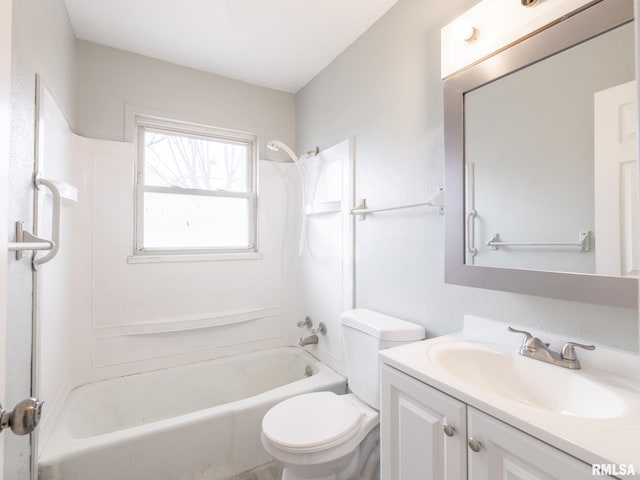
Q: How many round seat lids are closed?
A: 1